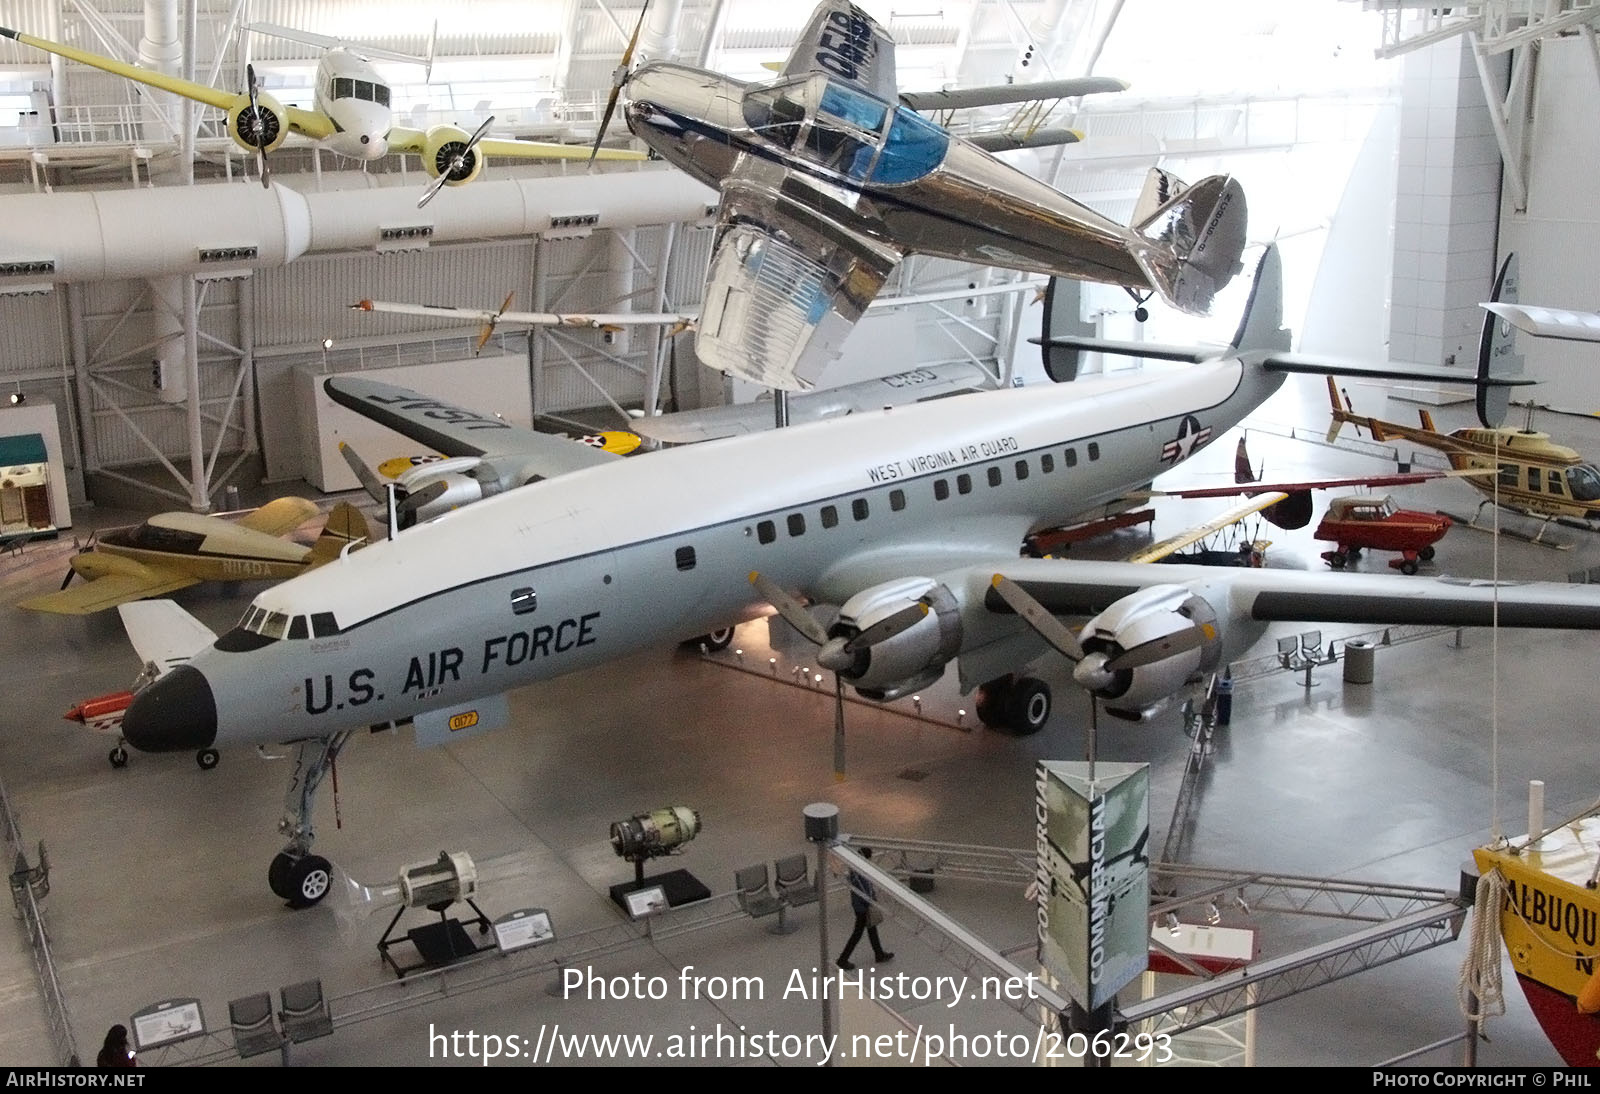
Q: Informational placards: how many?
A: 3